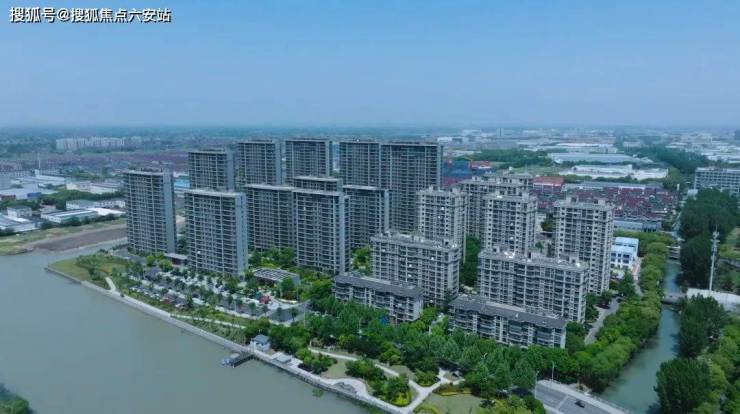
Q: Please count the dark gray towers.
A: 11